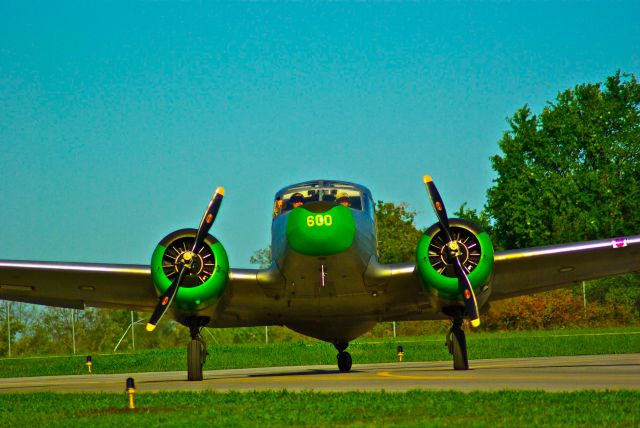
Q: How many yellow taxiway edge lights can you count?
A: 3